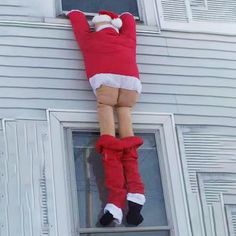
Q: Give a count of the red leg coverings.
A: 2